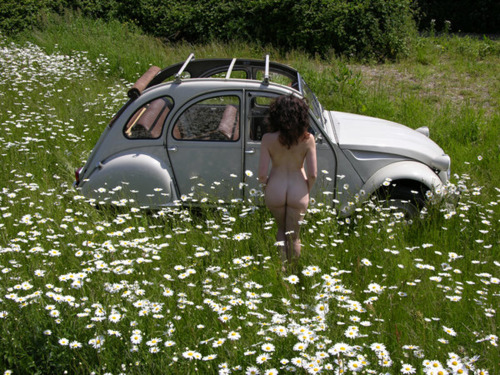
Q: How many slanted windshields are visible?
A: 1